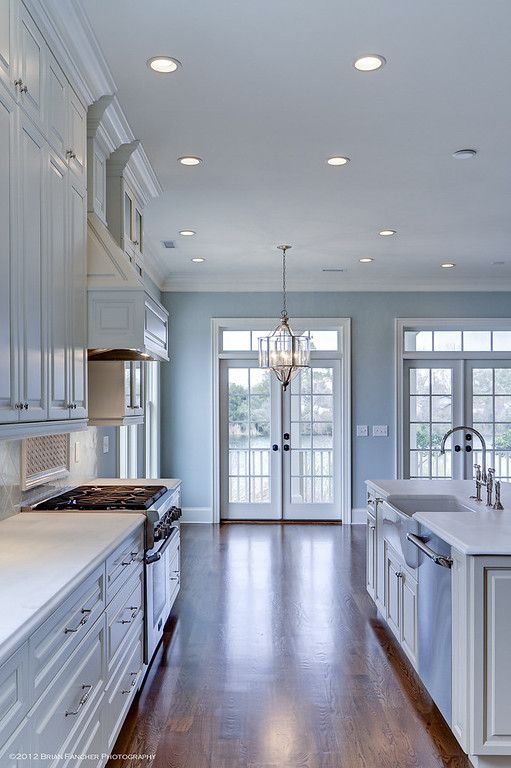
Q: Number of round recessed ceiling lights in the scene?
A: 9